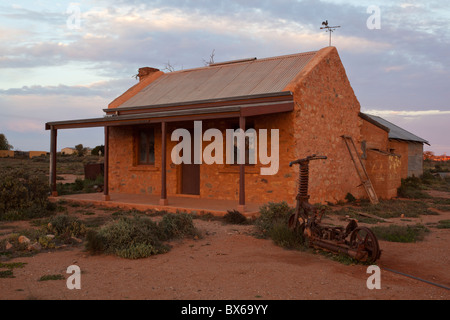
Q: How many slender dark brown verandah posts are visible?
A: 4